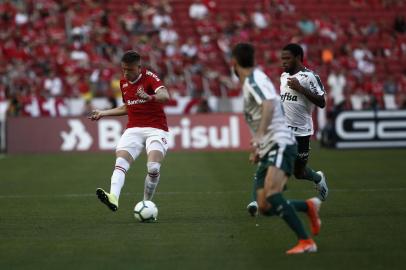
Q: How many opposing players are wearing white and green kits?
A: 2